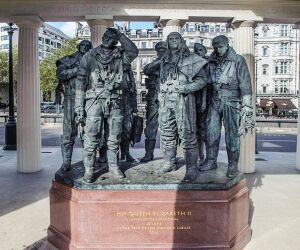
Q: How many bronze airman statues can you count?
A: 7